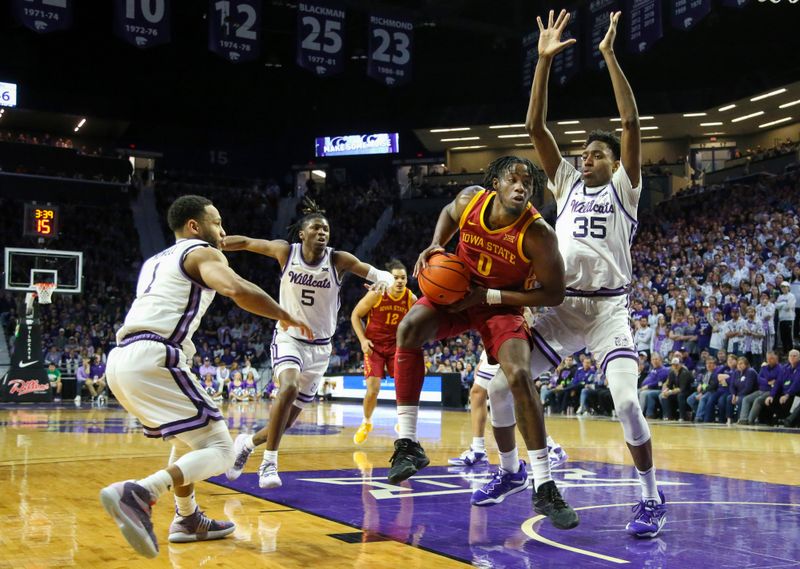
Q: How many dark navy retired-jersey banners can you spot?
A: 5